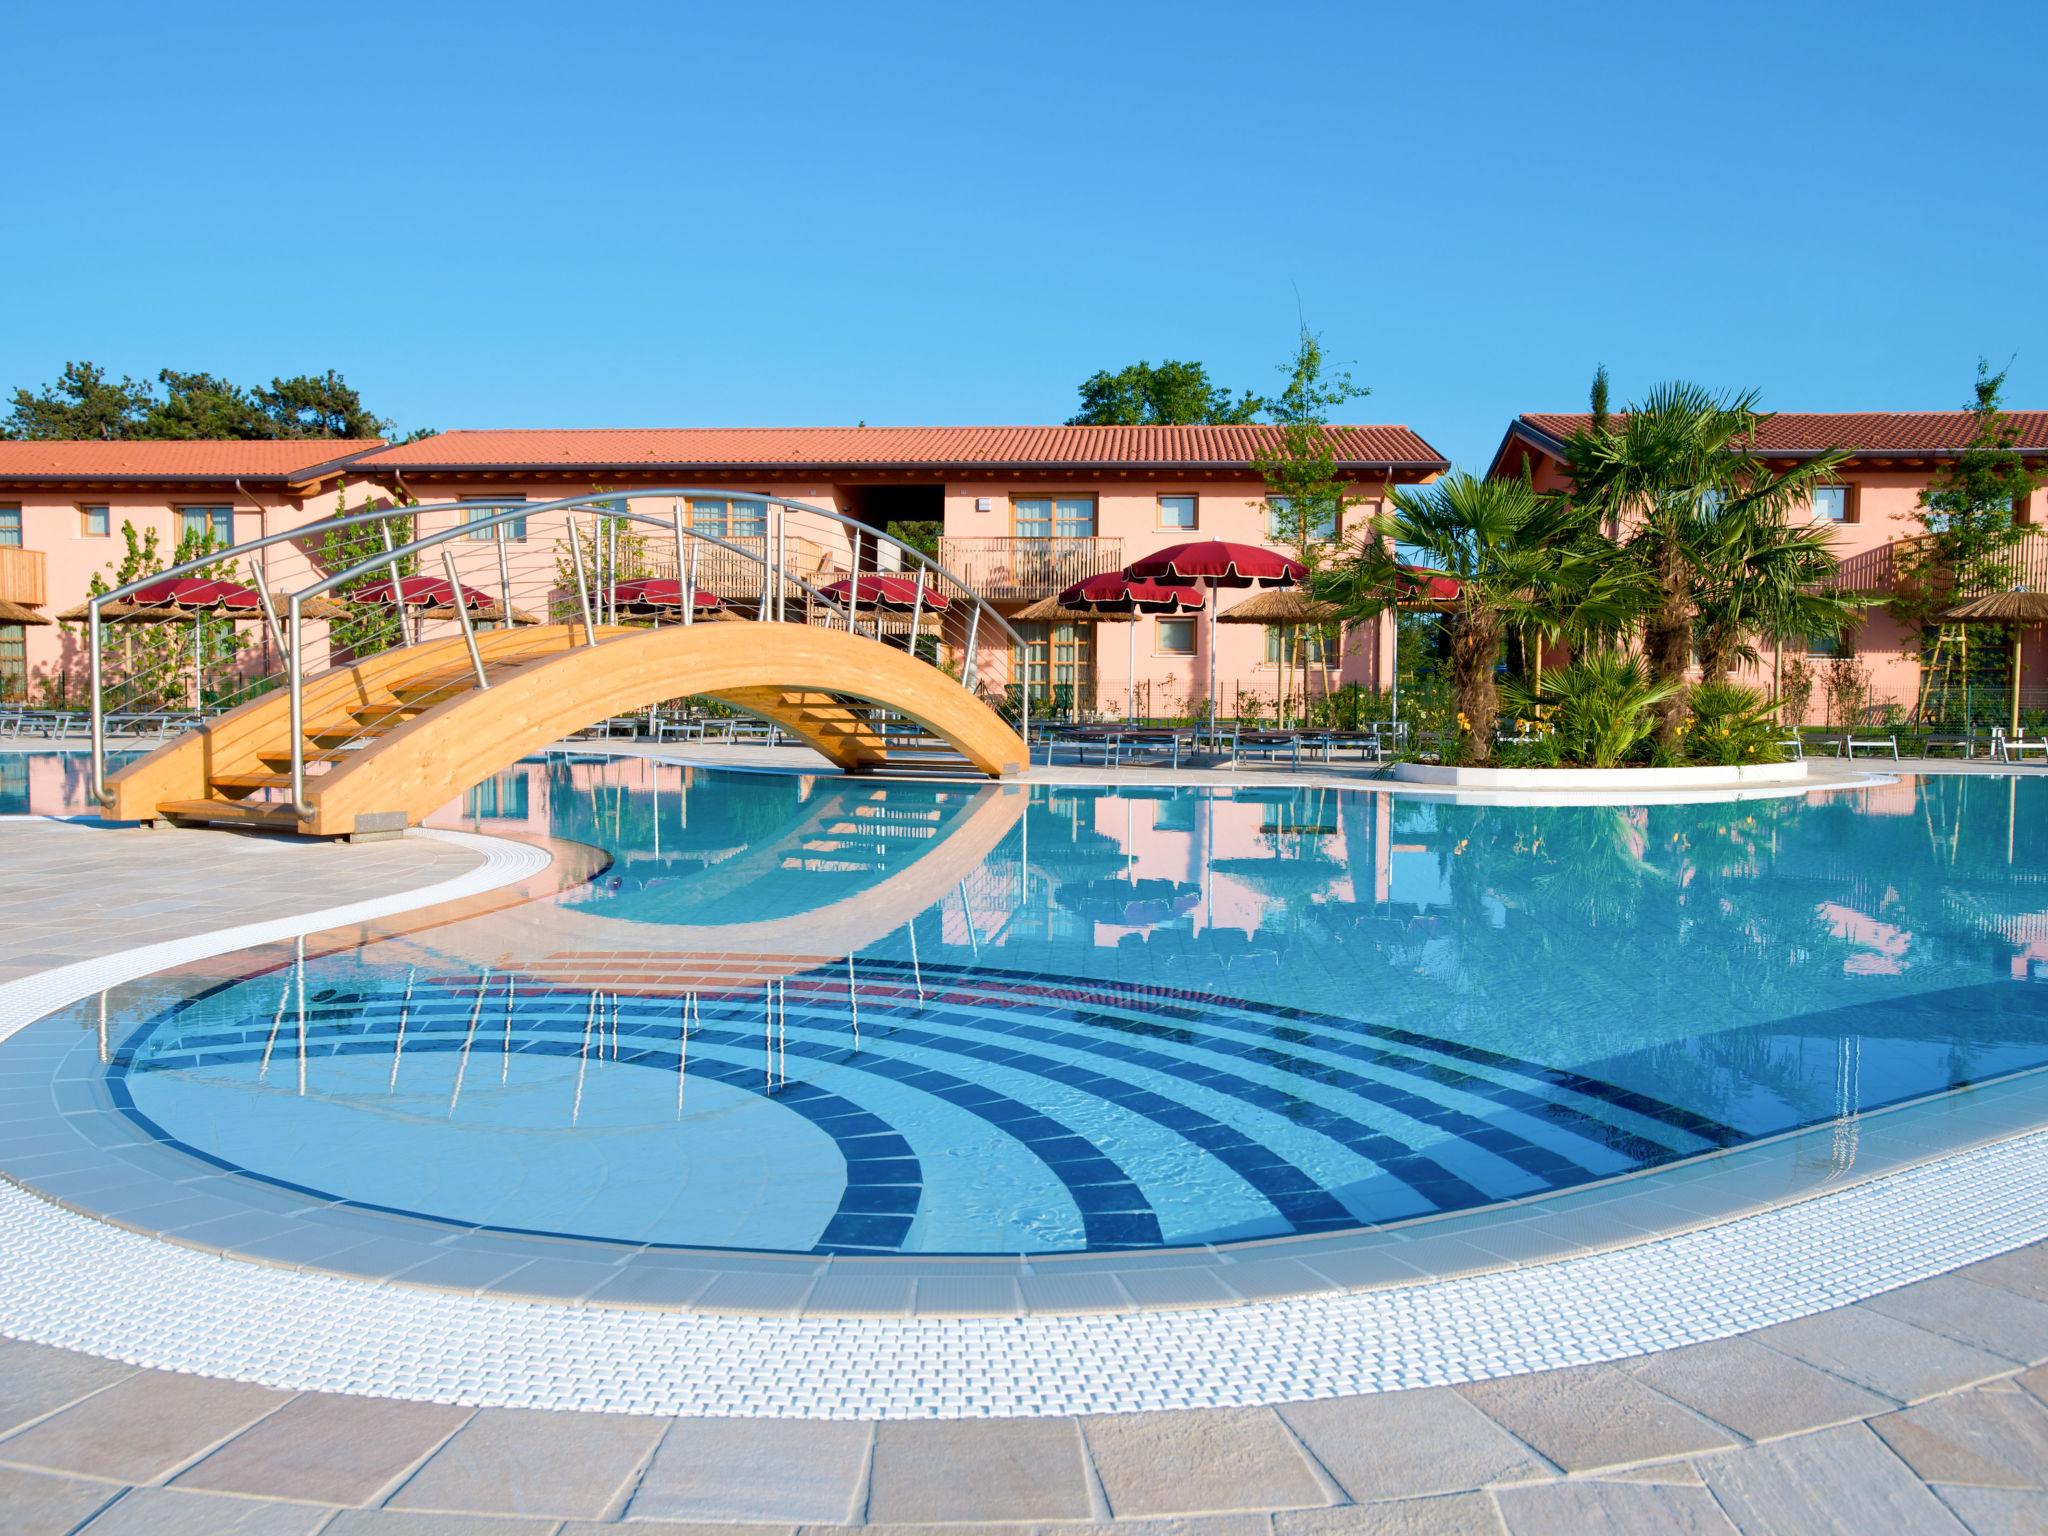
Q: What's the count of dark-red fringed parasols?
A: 7